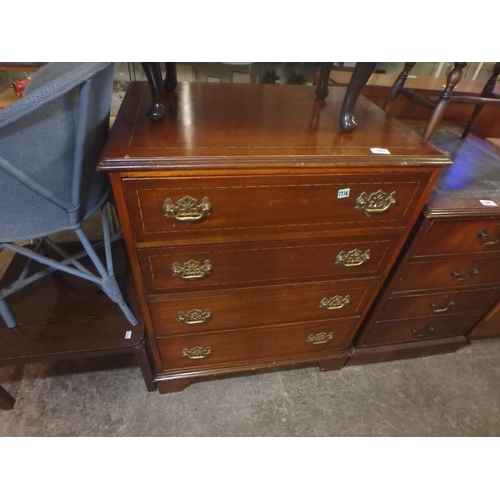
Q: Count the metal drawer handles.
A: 12